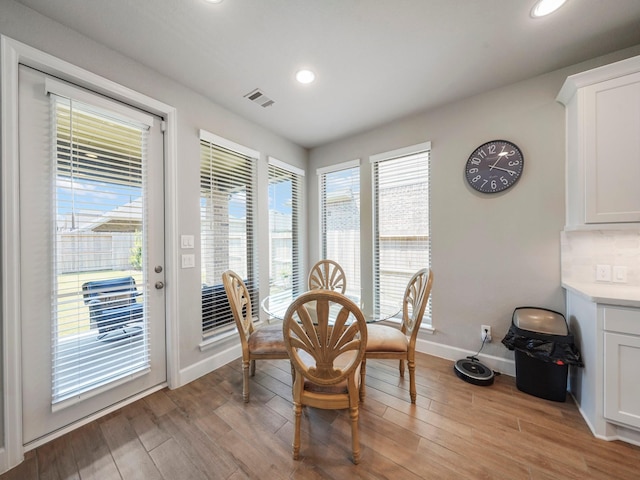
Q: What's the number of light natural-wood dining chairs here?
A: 4